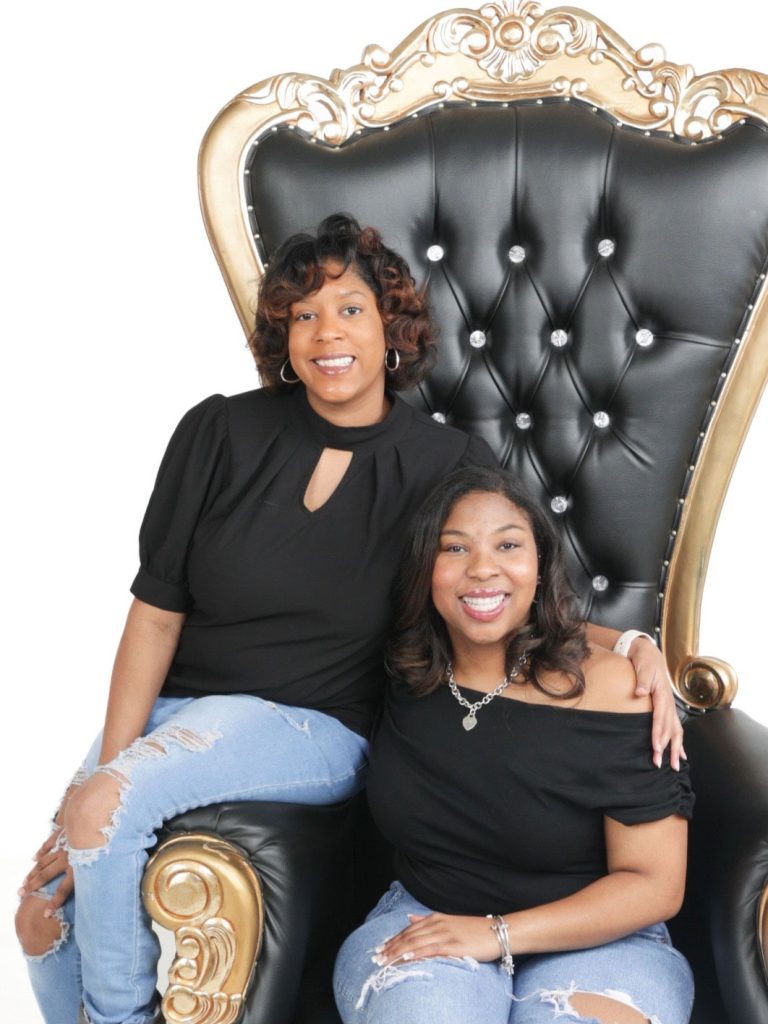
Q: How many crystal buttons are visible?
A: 11